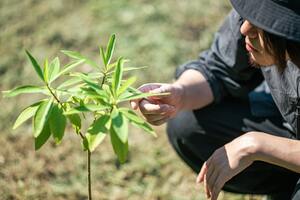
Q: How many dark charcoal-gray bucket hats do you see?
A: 1